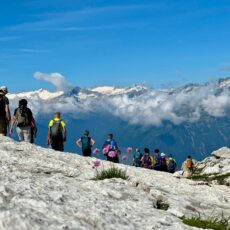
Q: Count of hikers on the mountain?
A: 11